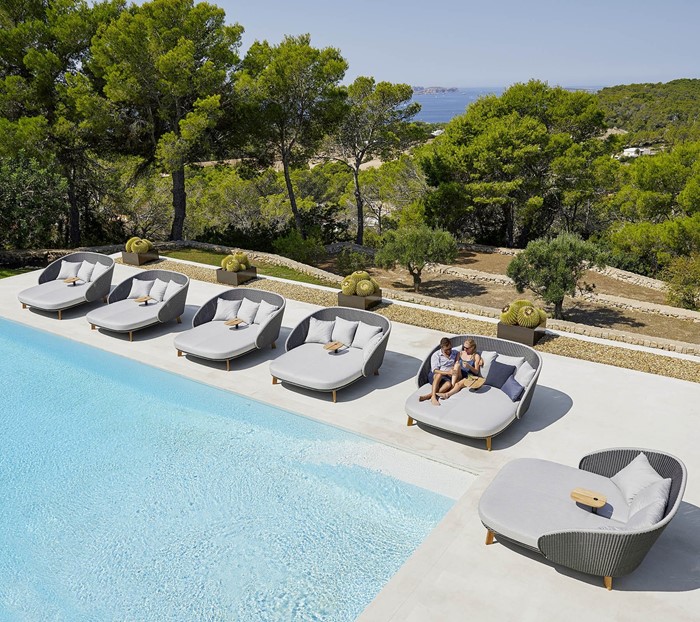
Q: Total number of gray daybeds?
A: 6